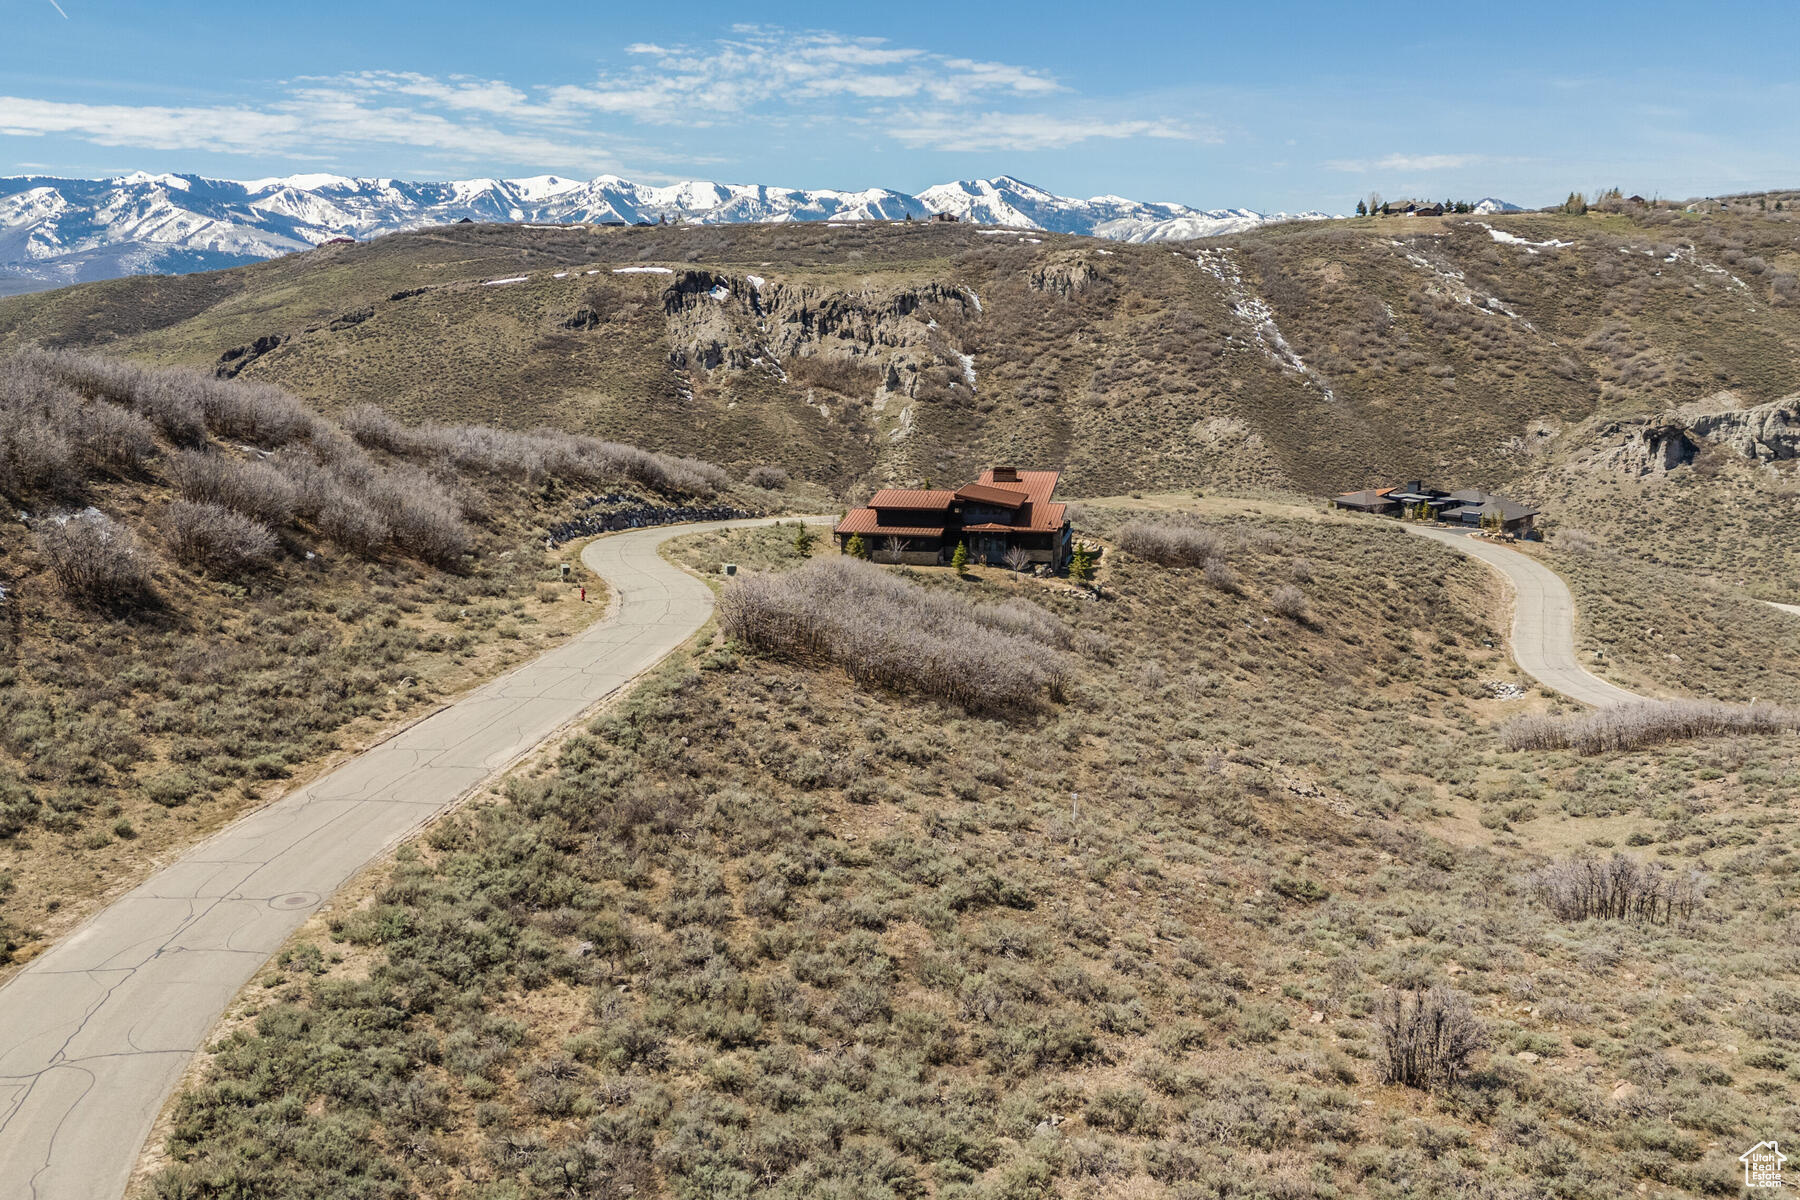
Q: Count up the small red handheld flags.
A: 0